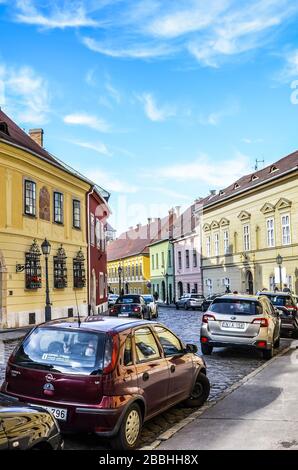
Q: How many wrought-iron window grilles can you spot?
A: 3